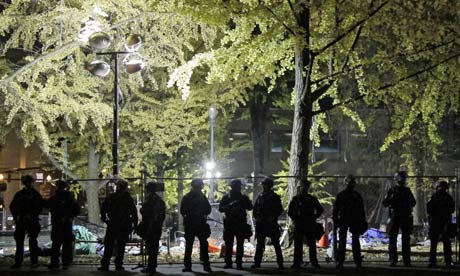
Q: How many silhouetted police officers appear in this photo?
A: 11